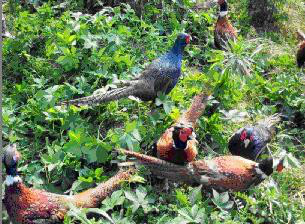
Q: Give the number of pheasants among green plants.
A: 7